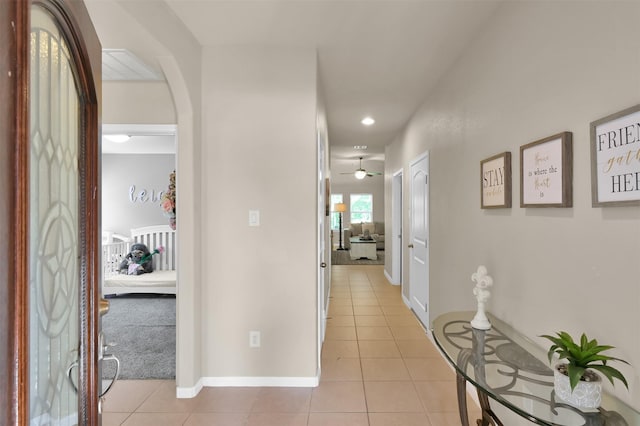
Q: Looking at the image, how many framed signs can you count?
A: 3